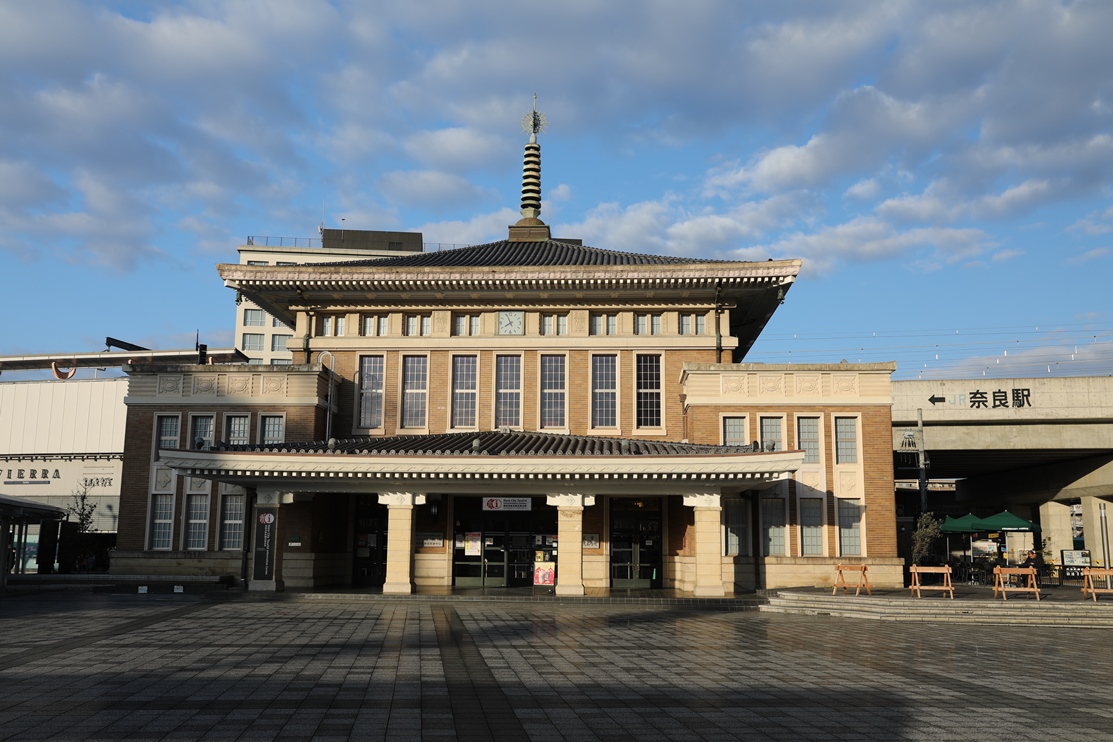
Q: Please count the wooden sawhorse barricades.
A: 4